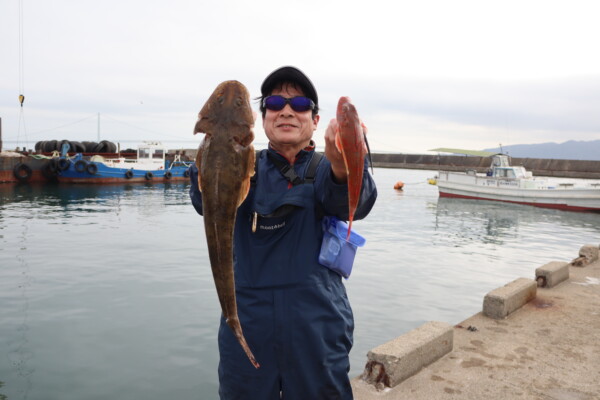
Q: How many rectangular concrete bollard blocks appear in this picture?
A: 4